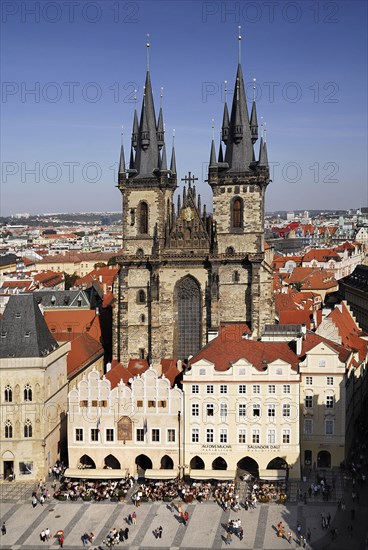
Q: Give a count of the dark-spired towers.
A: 2